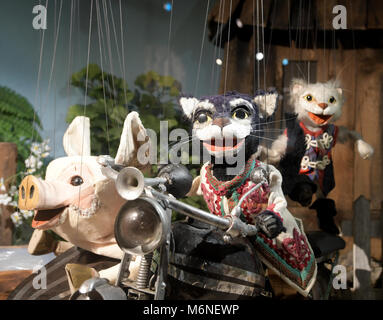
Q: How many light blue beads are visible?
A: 2